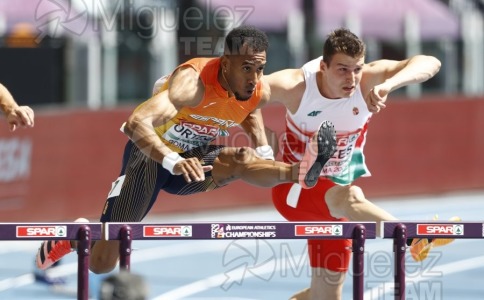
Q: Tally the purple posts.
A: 4